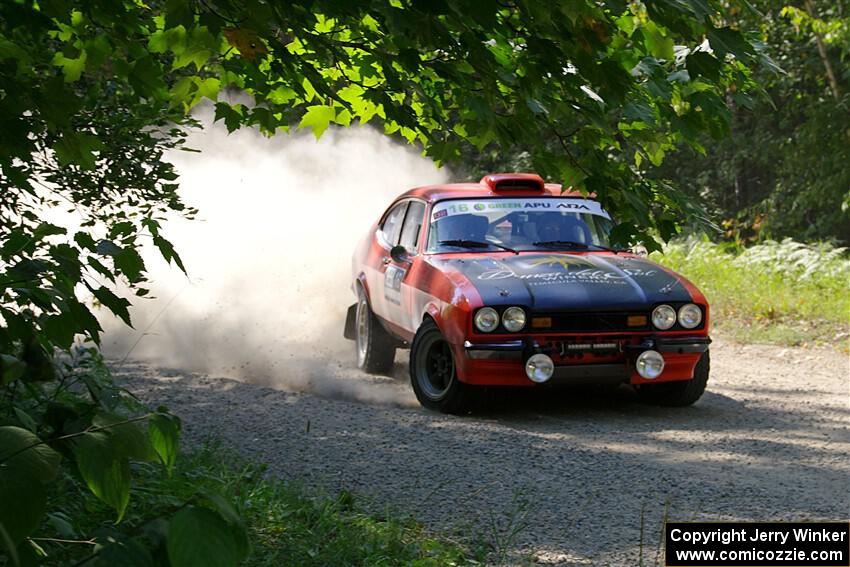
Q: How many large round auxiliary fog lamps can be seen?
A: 2